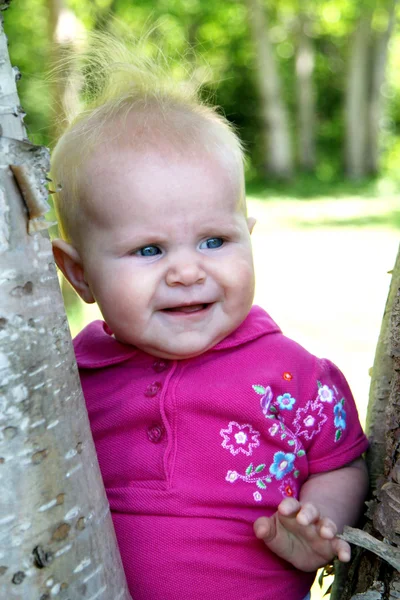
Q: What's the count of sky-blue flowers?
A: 3